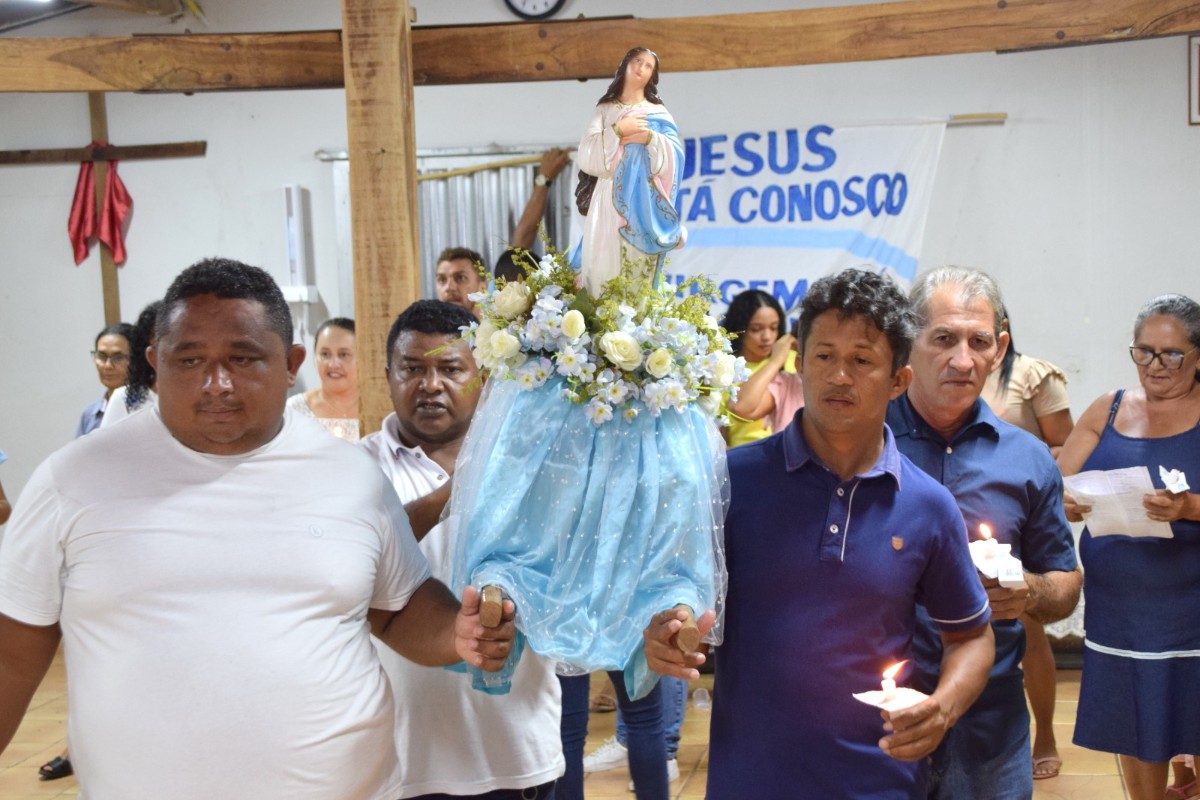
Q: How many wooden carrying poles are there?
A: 2